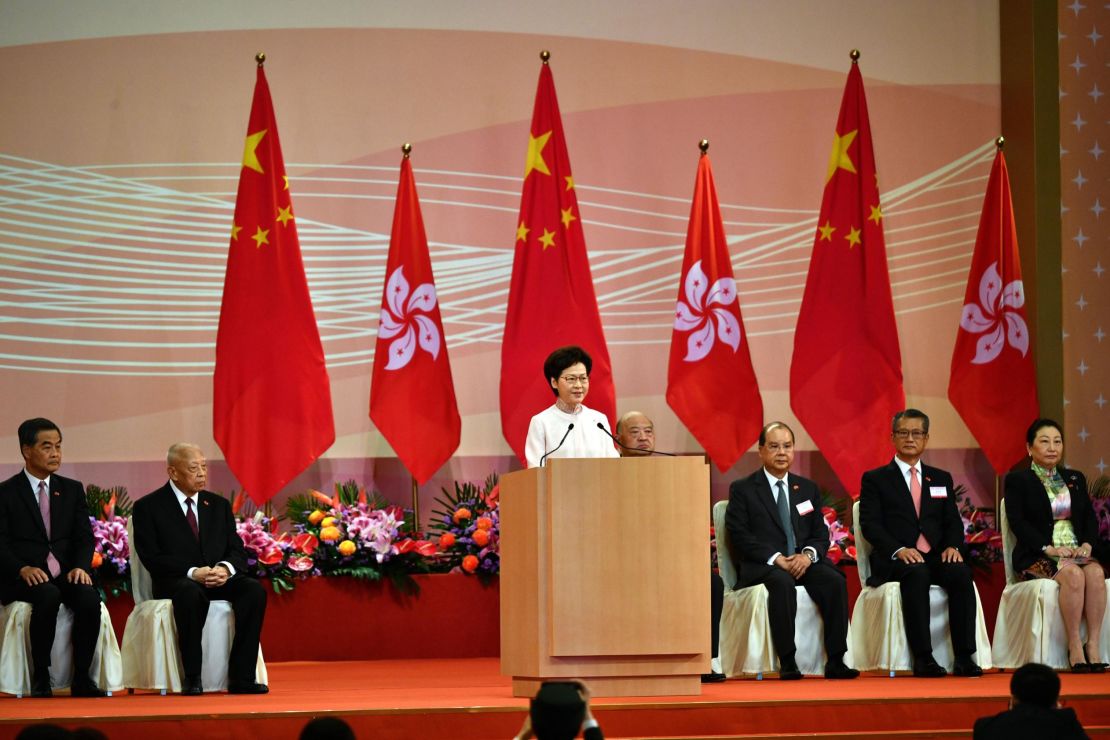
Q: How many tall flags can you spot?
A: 3